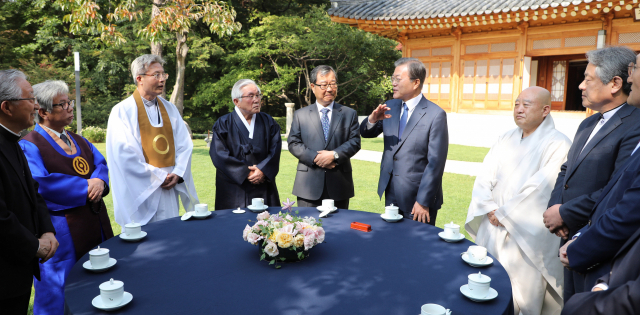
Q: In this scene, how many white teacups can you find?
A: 11